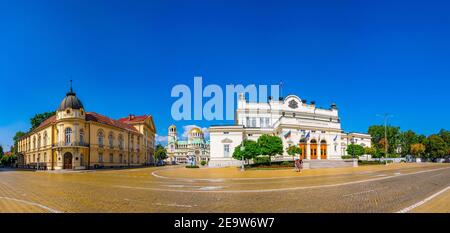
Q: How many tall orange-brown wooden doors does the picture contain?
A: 3